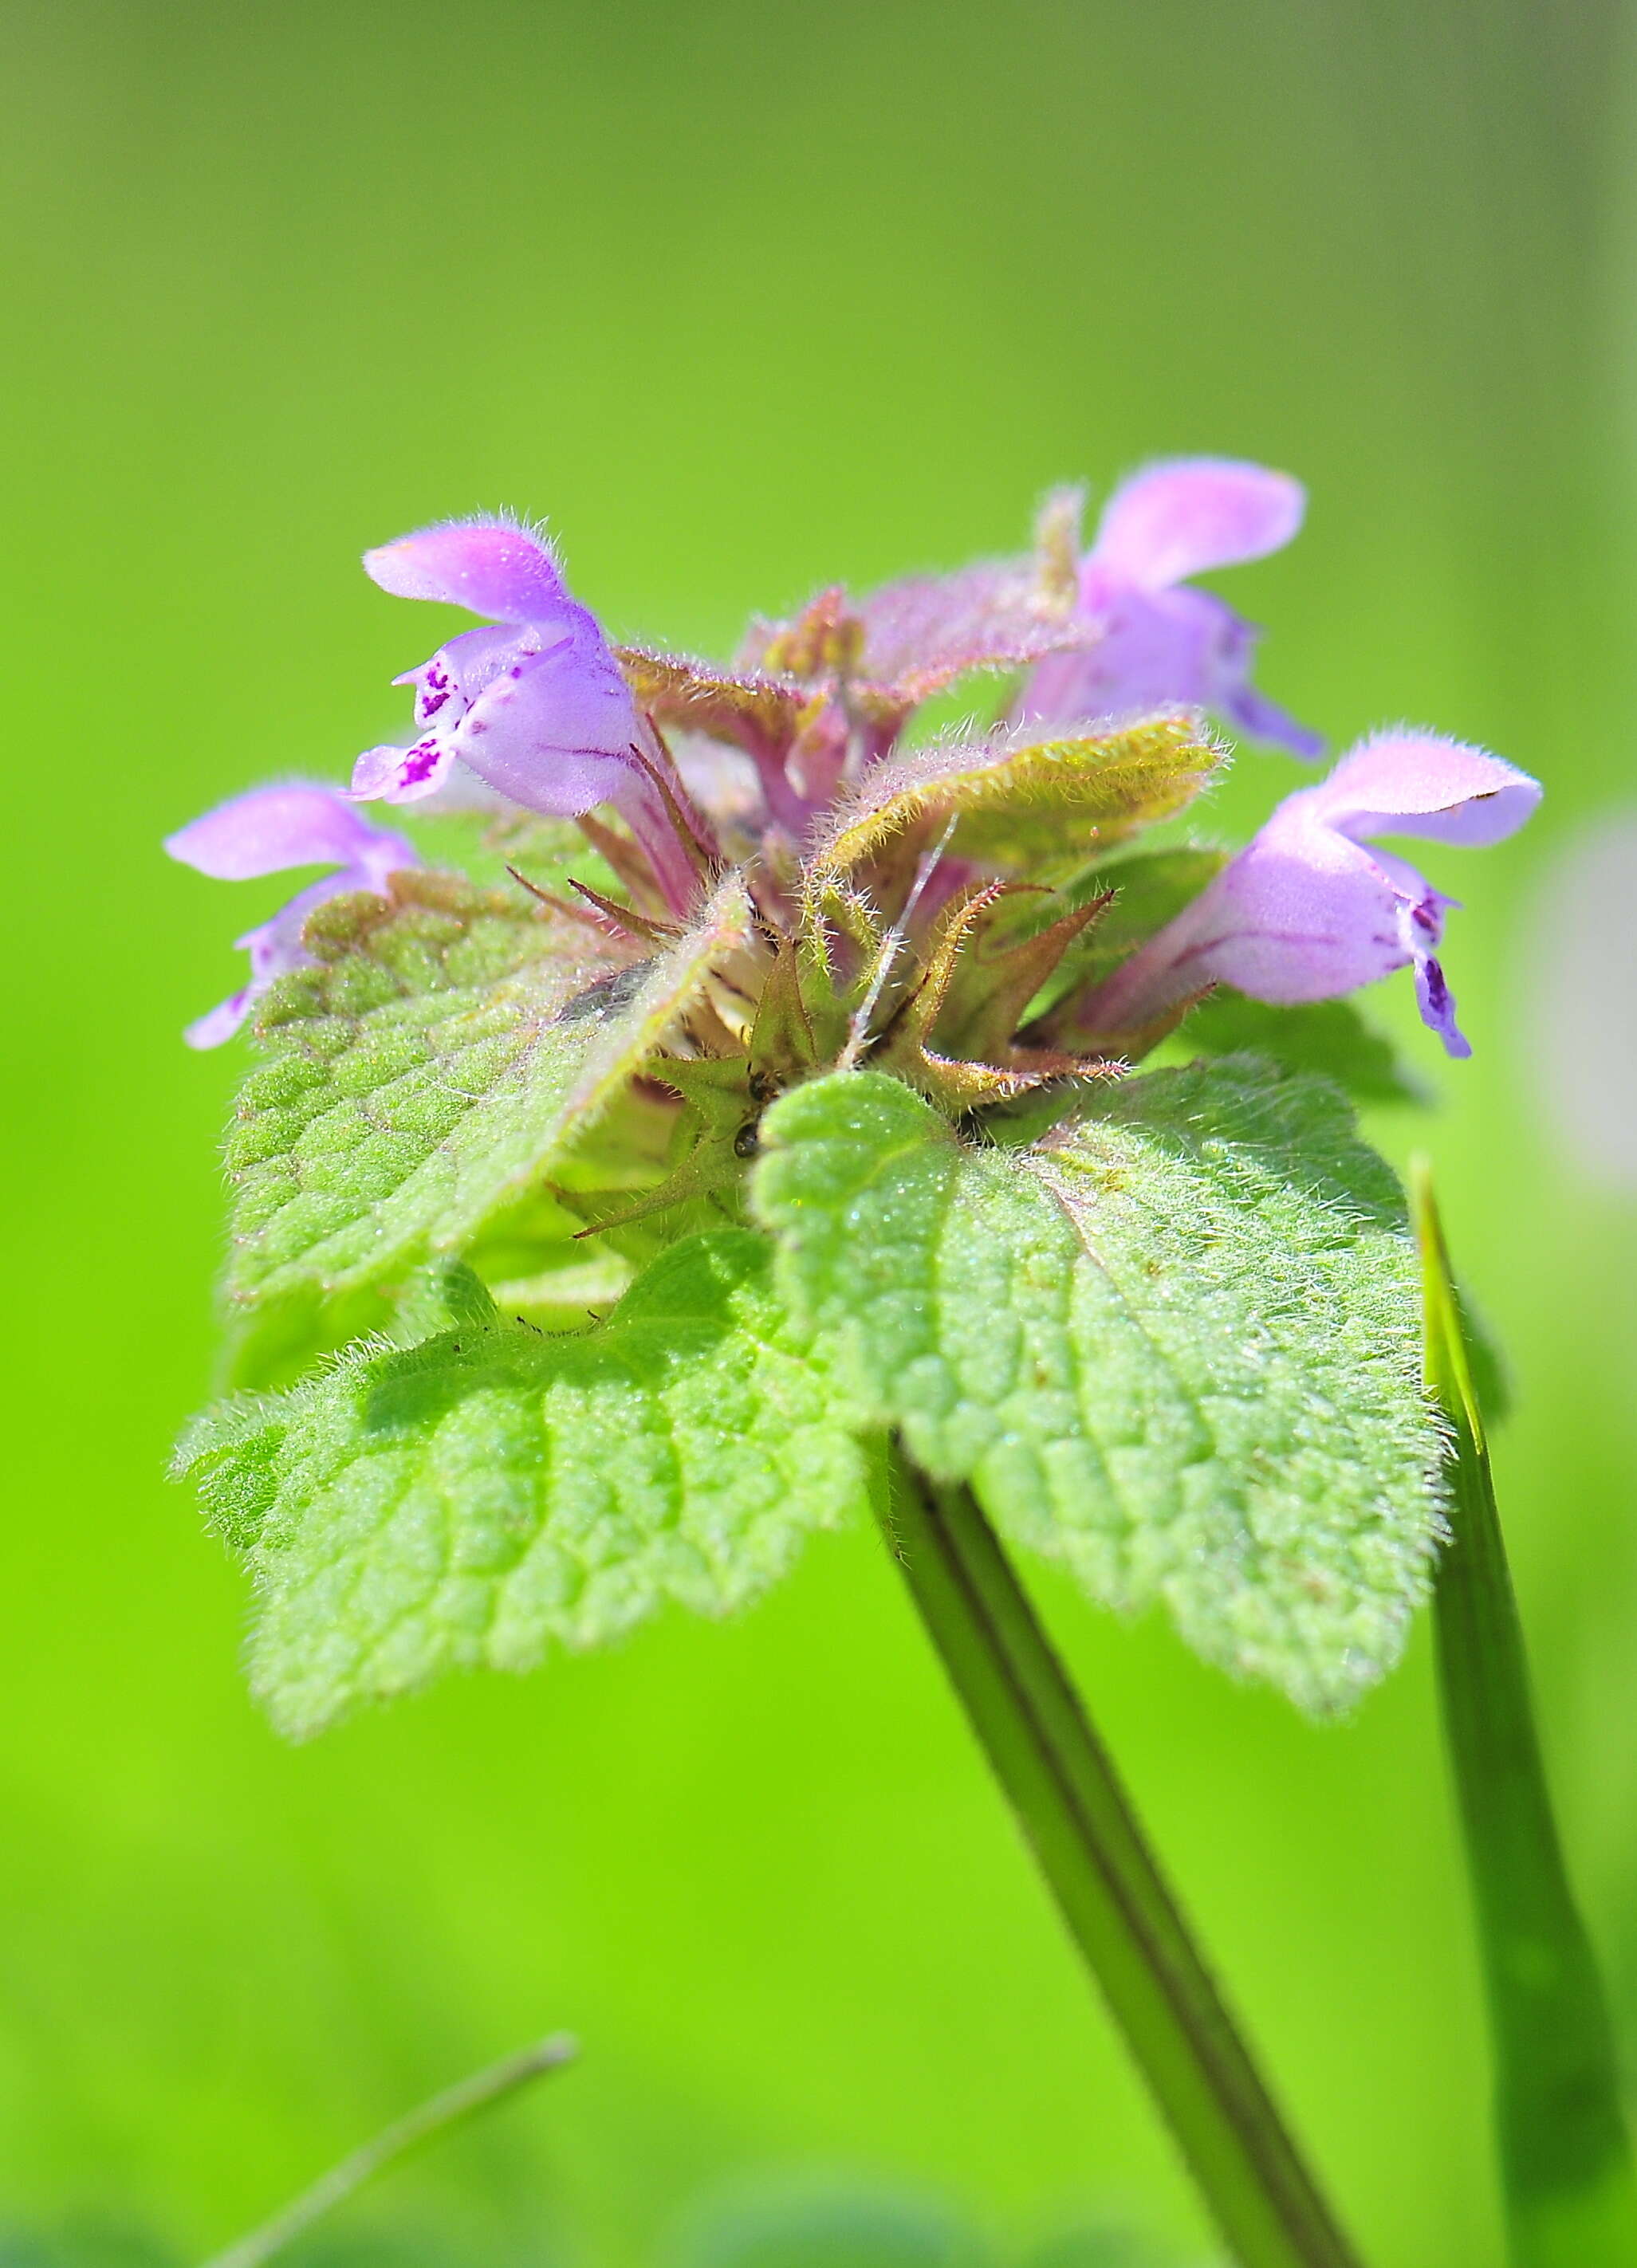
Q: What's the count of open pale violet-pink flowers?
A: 4